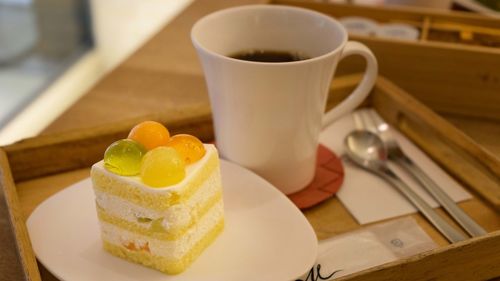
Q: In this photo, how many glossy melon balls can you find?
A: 4